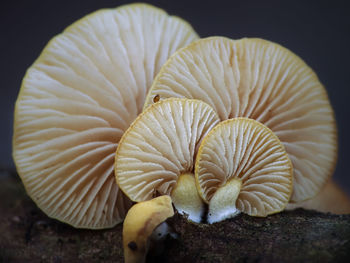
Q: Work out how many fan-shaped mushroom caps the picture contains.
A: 4